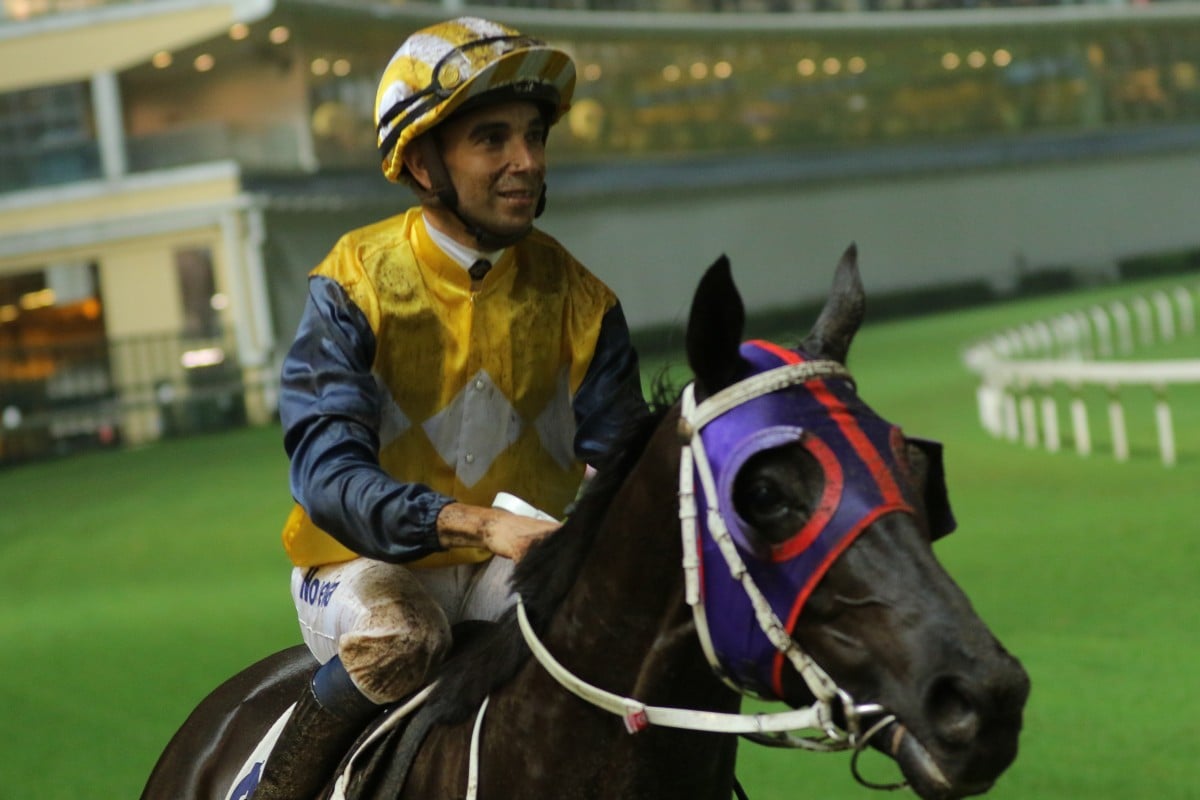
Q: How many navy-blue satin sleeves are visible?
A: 2